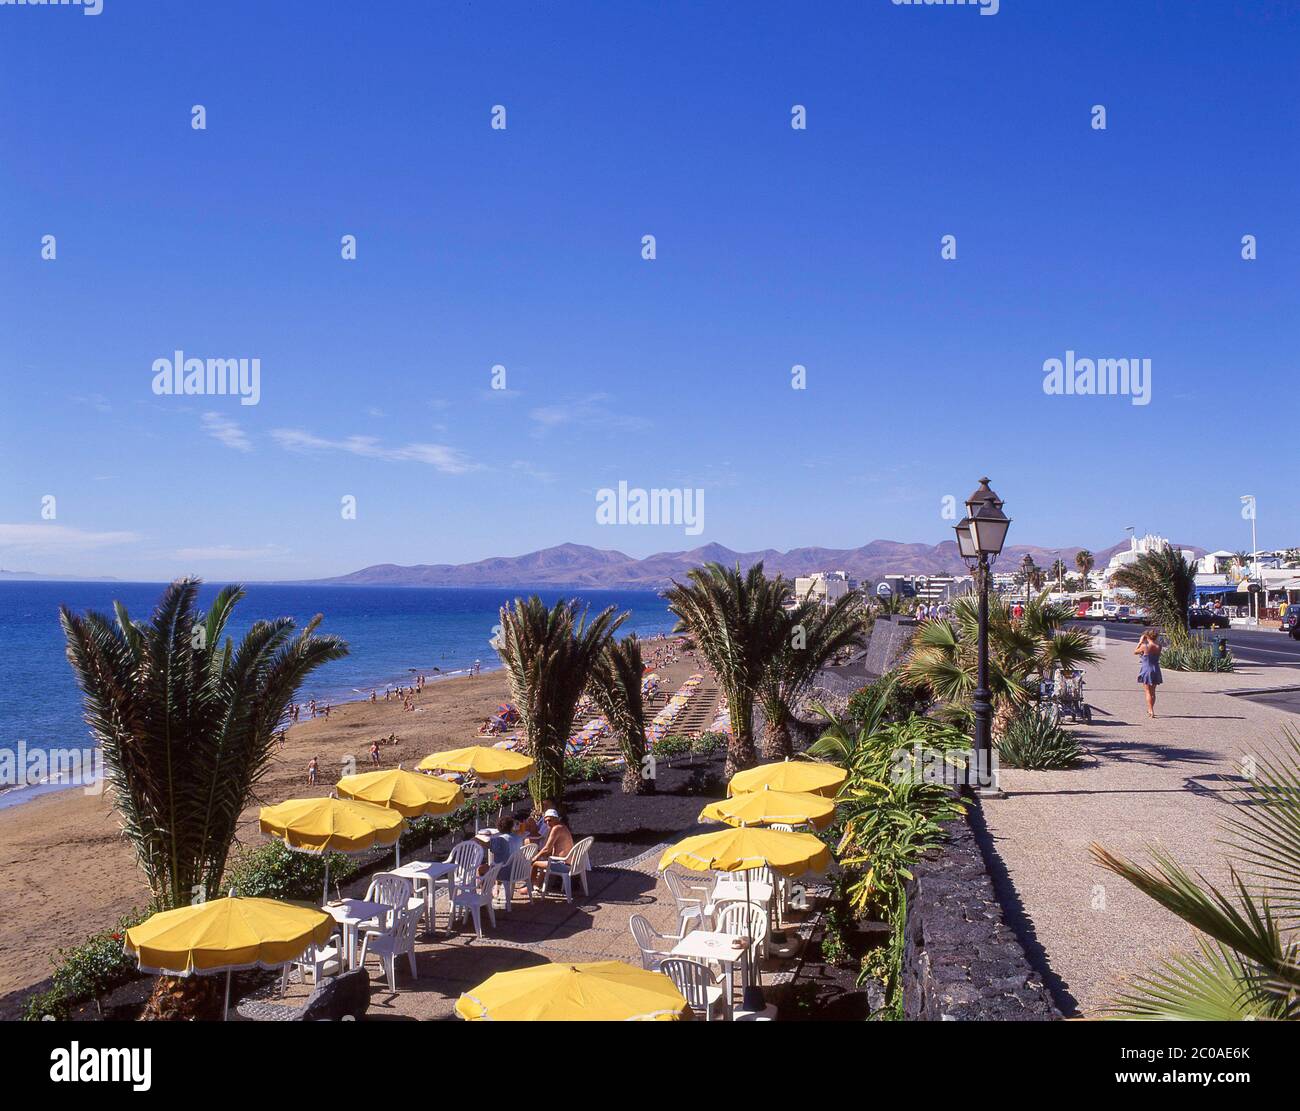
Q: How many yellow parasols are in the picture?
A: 8